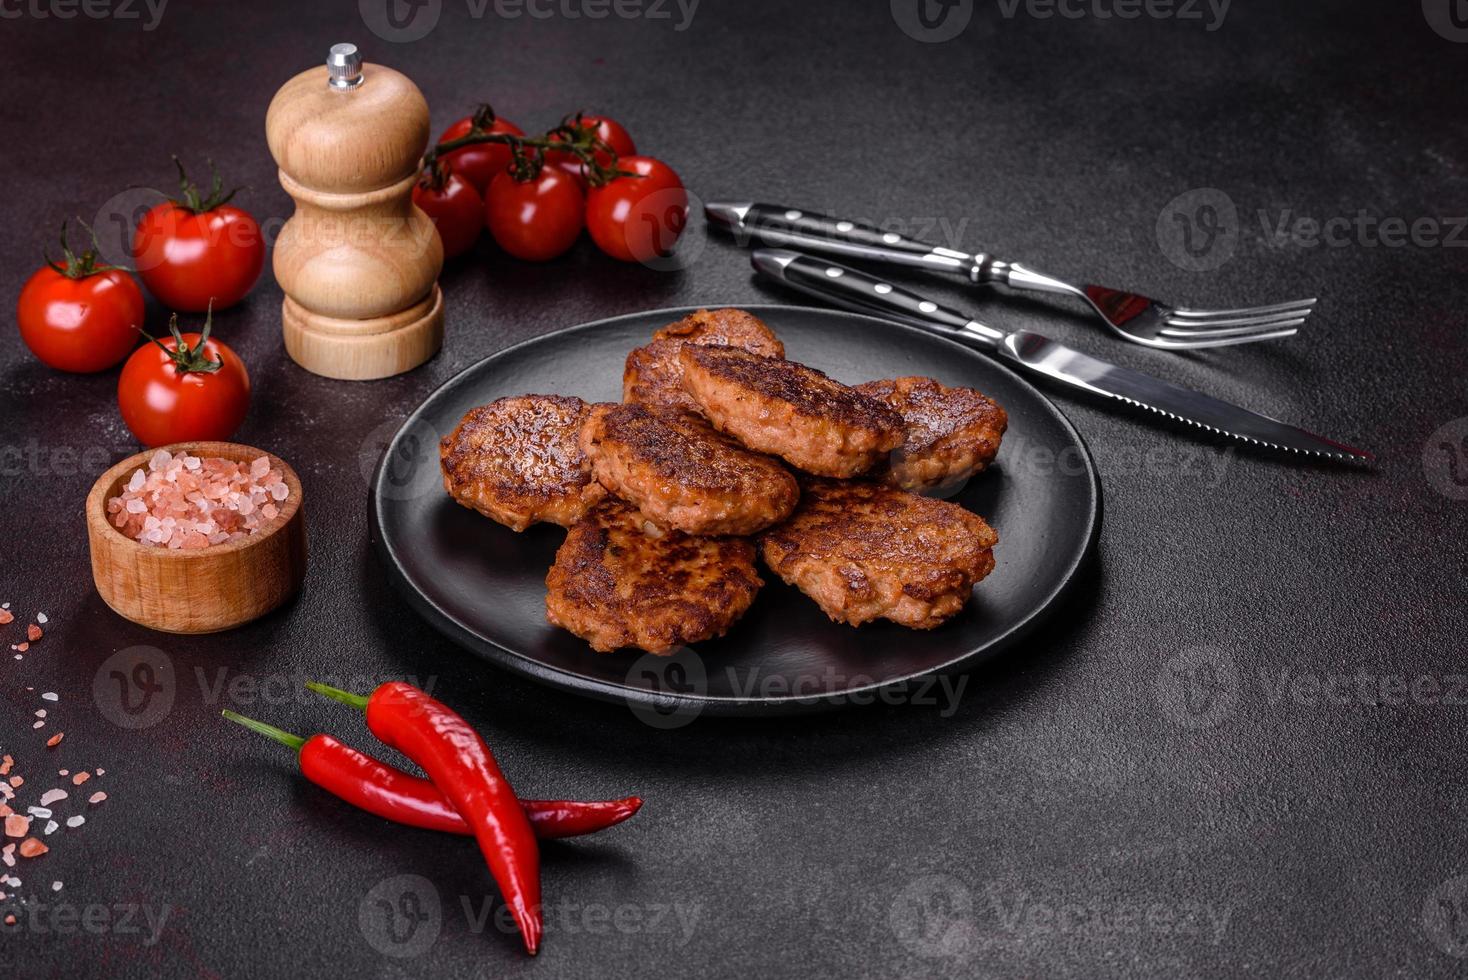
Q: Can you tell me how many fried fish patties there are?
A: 7